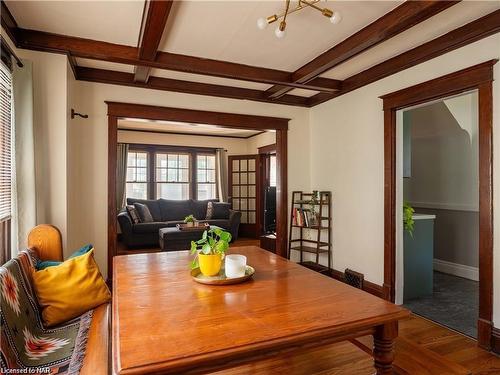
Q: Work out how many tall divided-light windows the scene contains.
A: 3